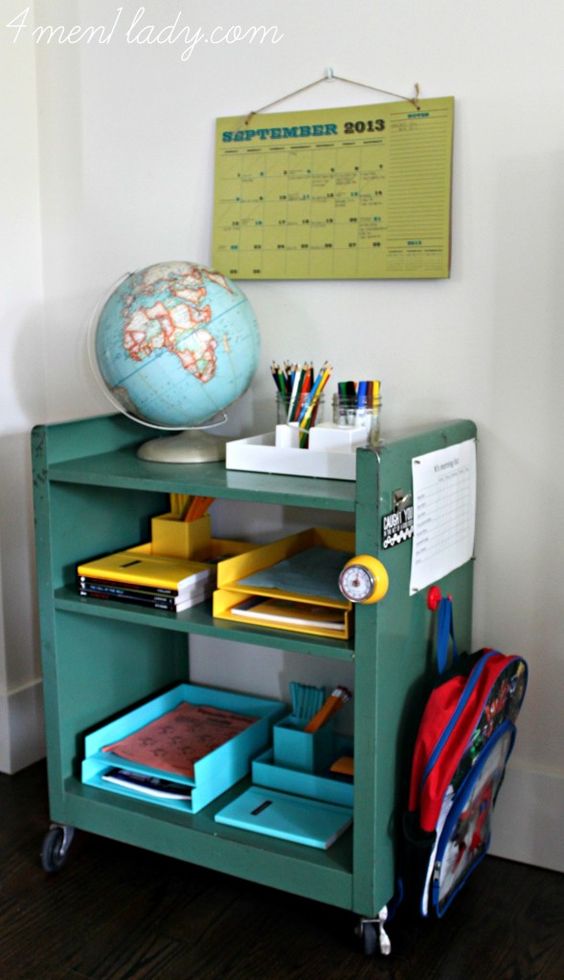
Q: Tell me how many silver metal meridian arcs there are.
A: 1